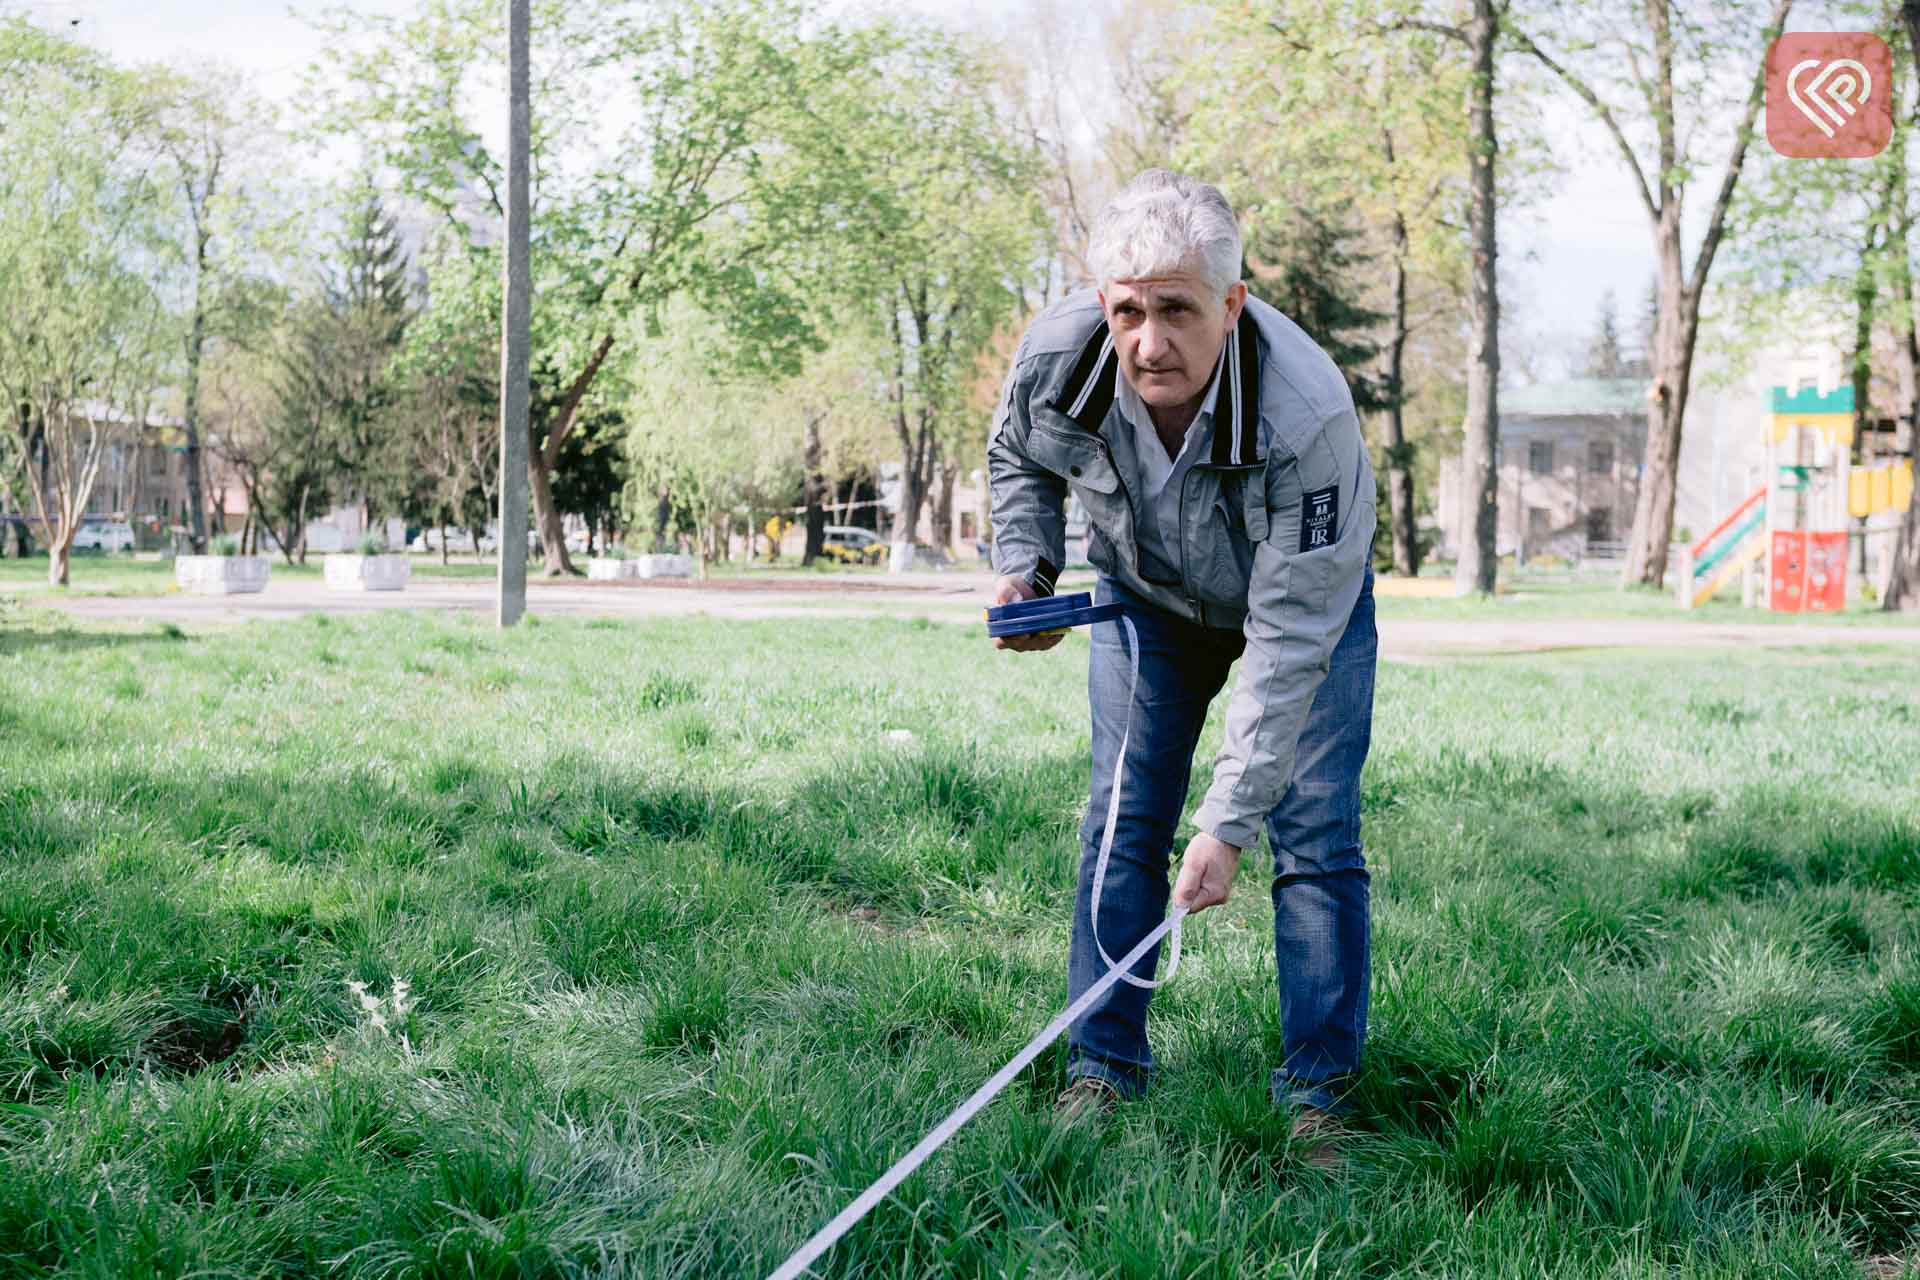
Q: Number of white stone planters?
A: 4